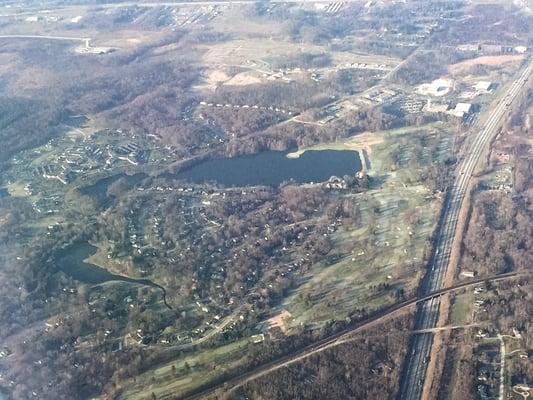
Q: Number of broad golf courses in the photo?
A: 1